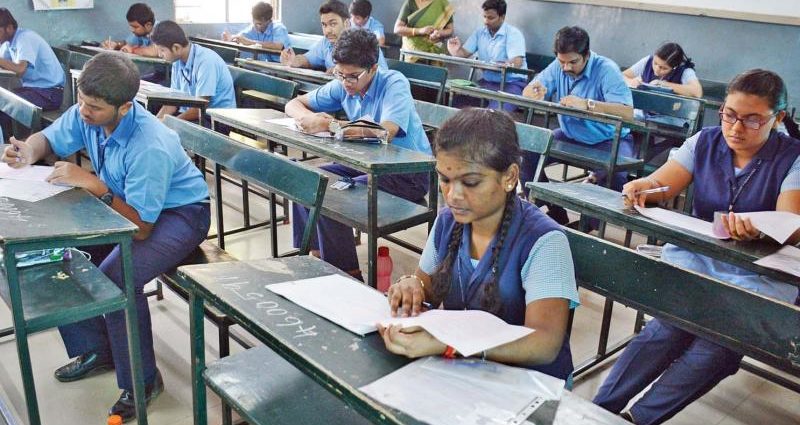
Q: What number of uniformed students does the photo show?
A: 13